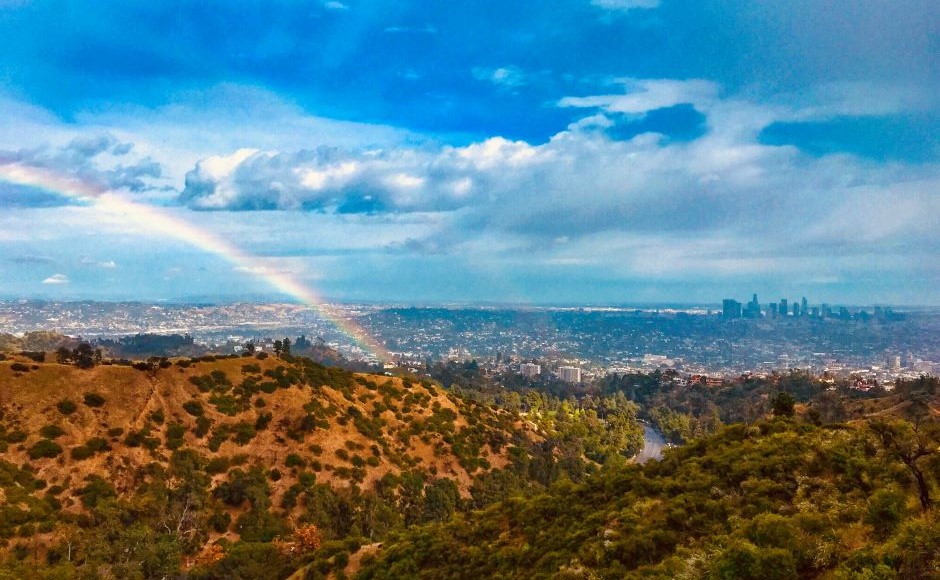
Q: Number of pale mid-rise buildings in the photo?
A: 2